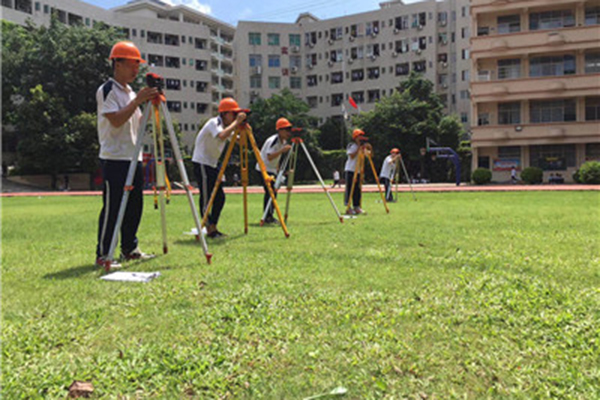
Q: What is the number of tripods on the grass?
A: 5